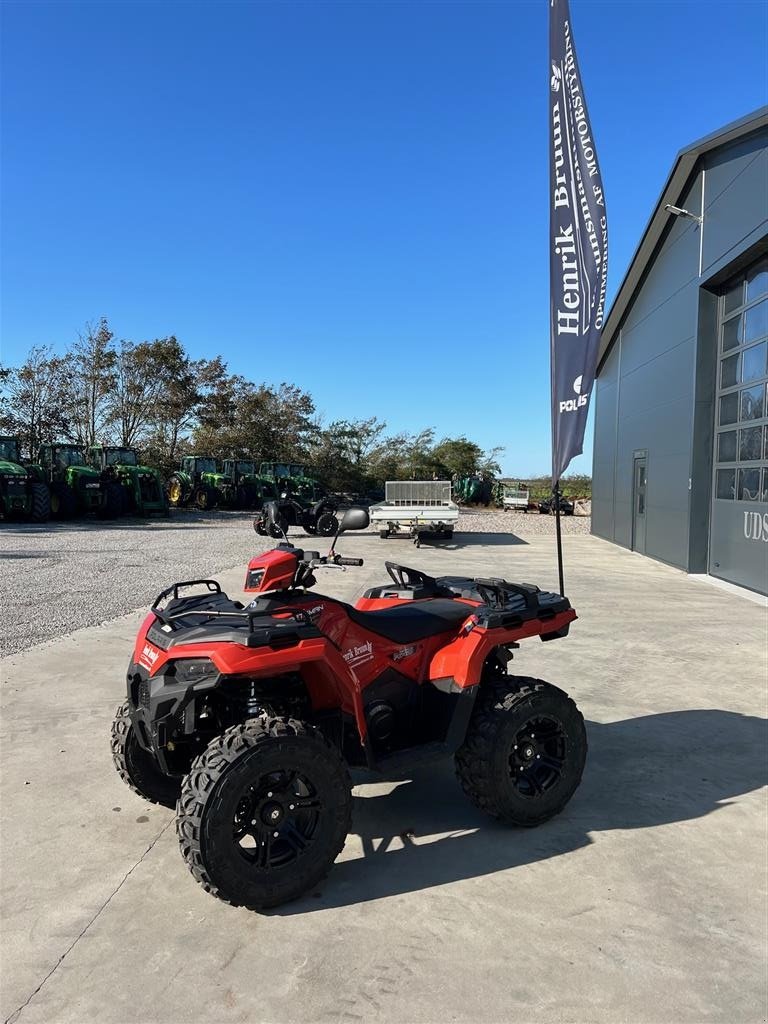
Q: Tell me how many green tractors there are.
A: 7